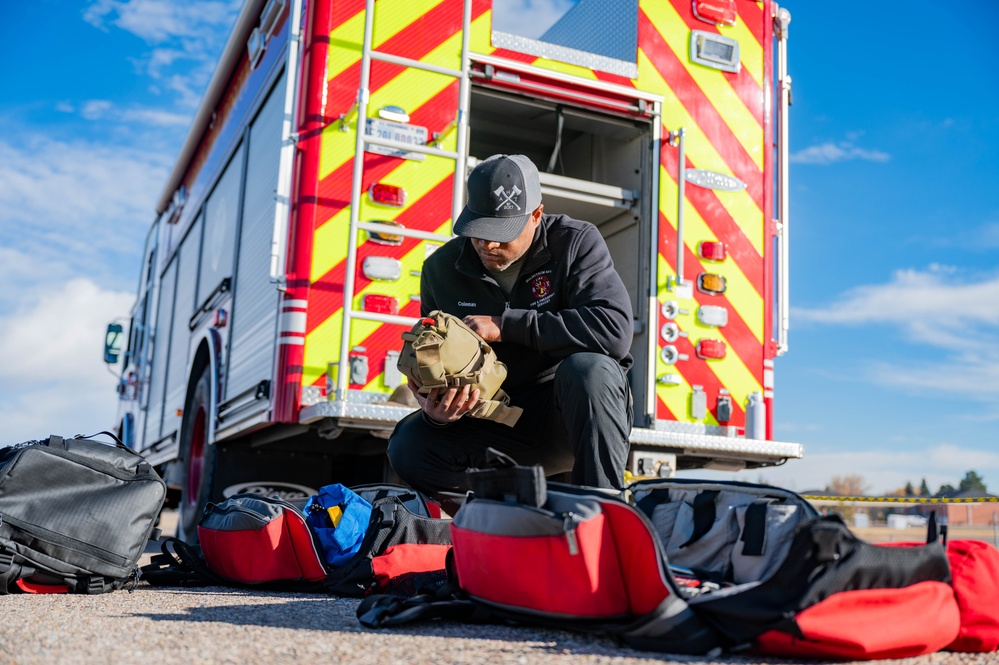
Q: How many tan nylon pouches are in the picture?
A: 1